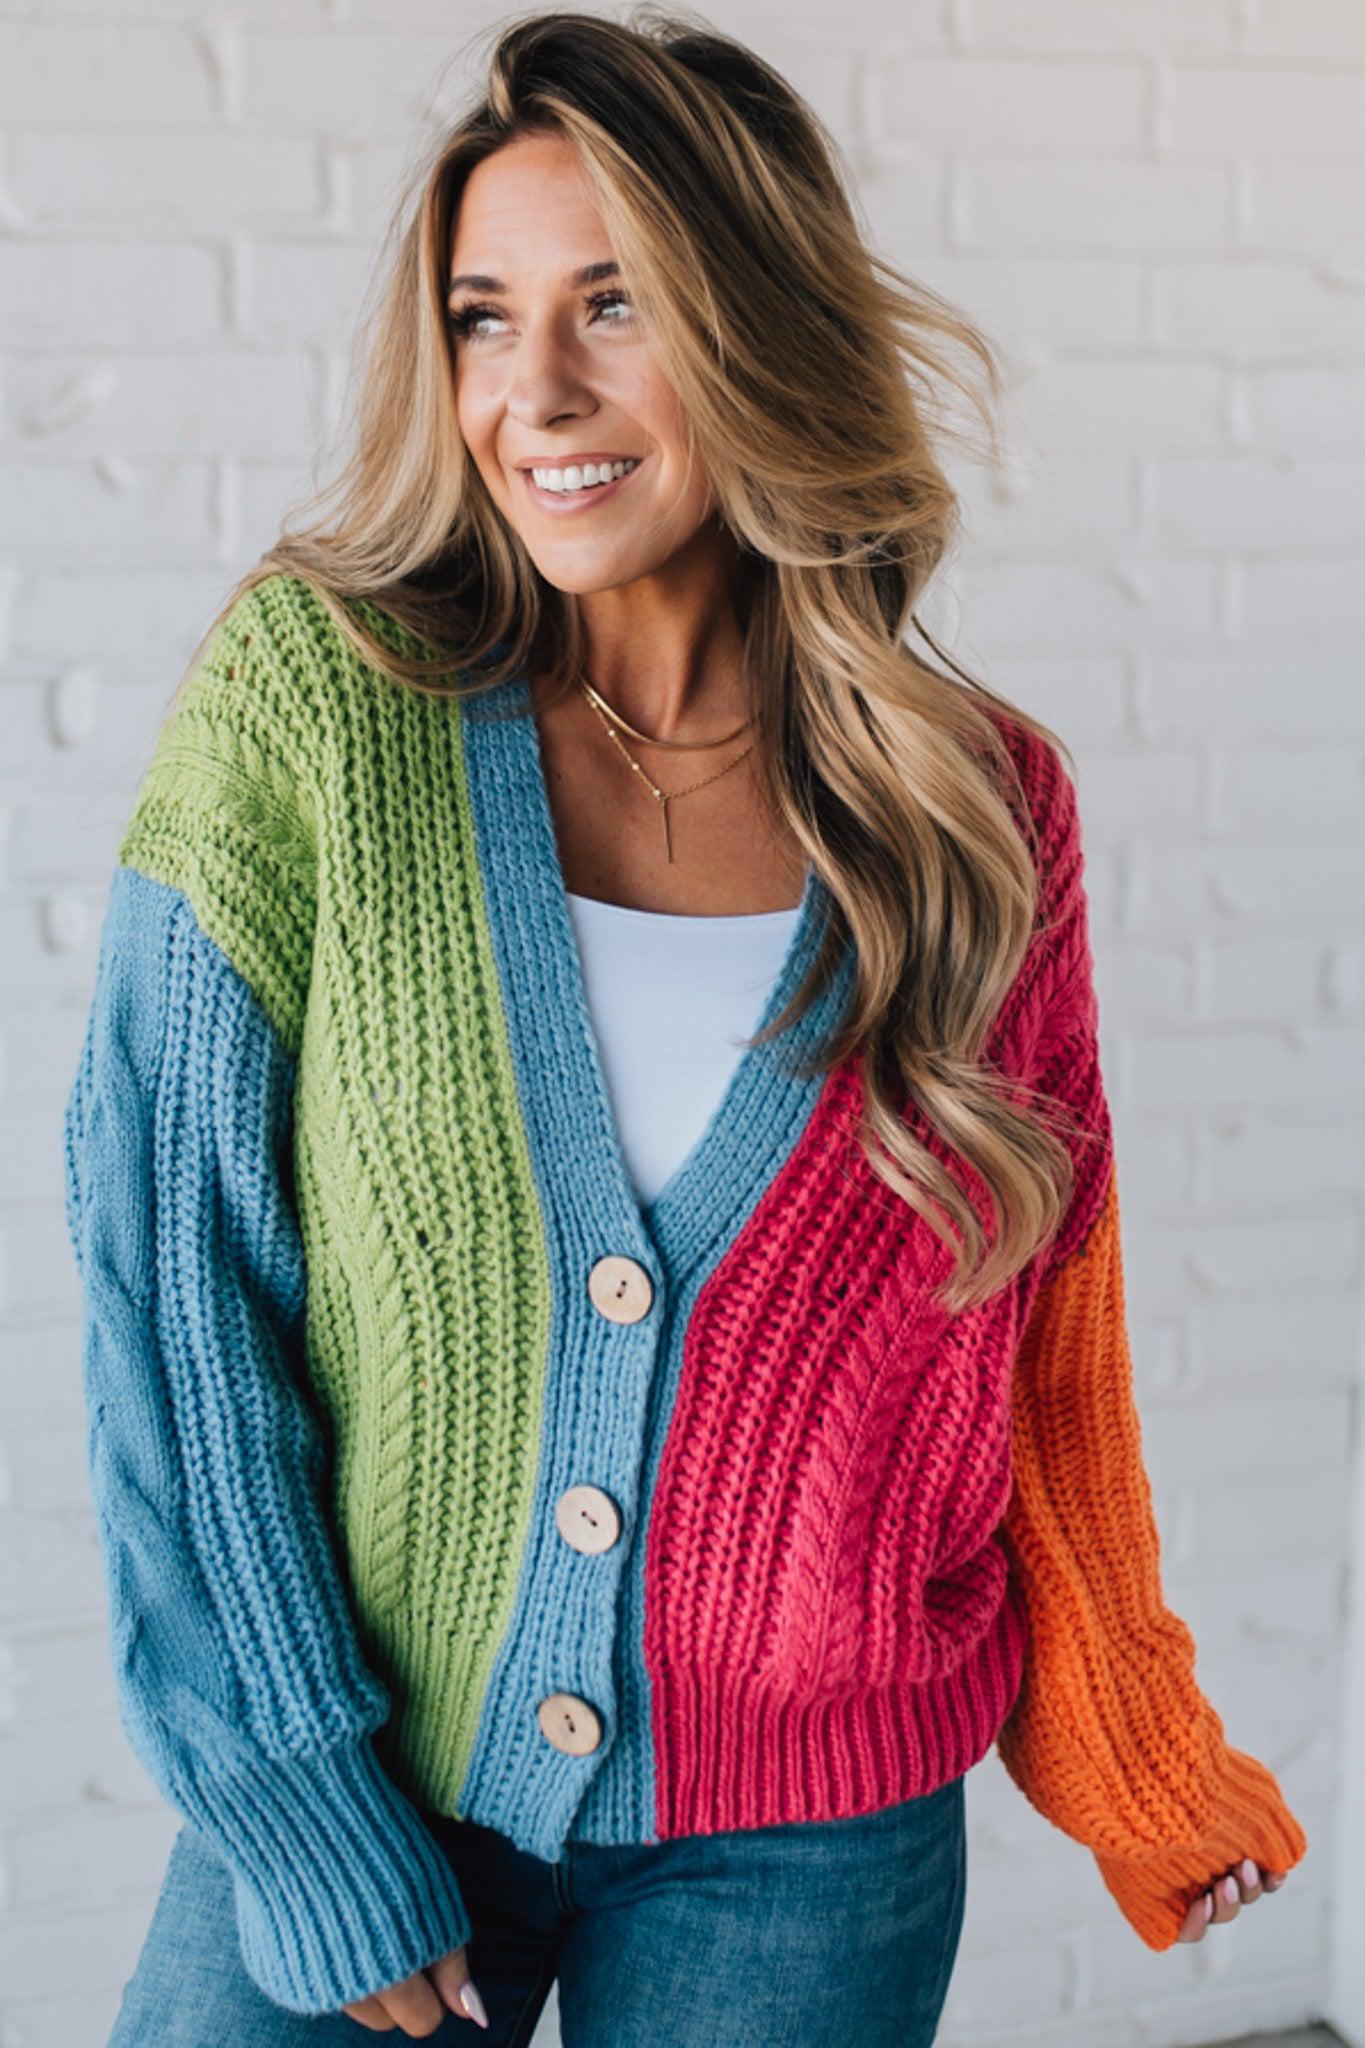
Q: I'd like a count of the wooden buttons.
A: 3